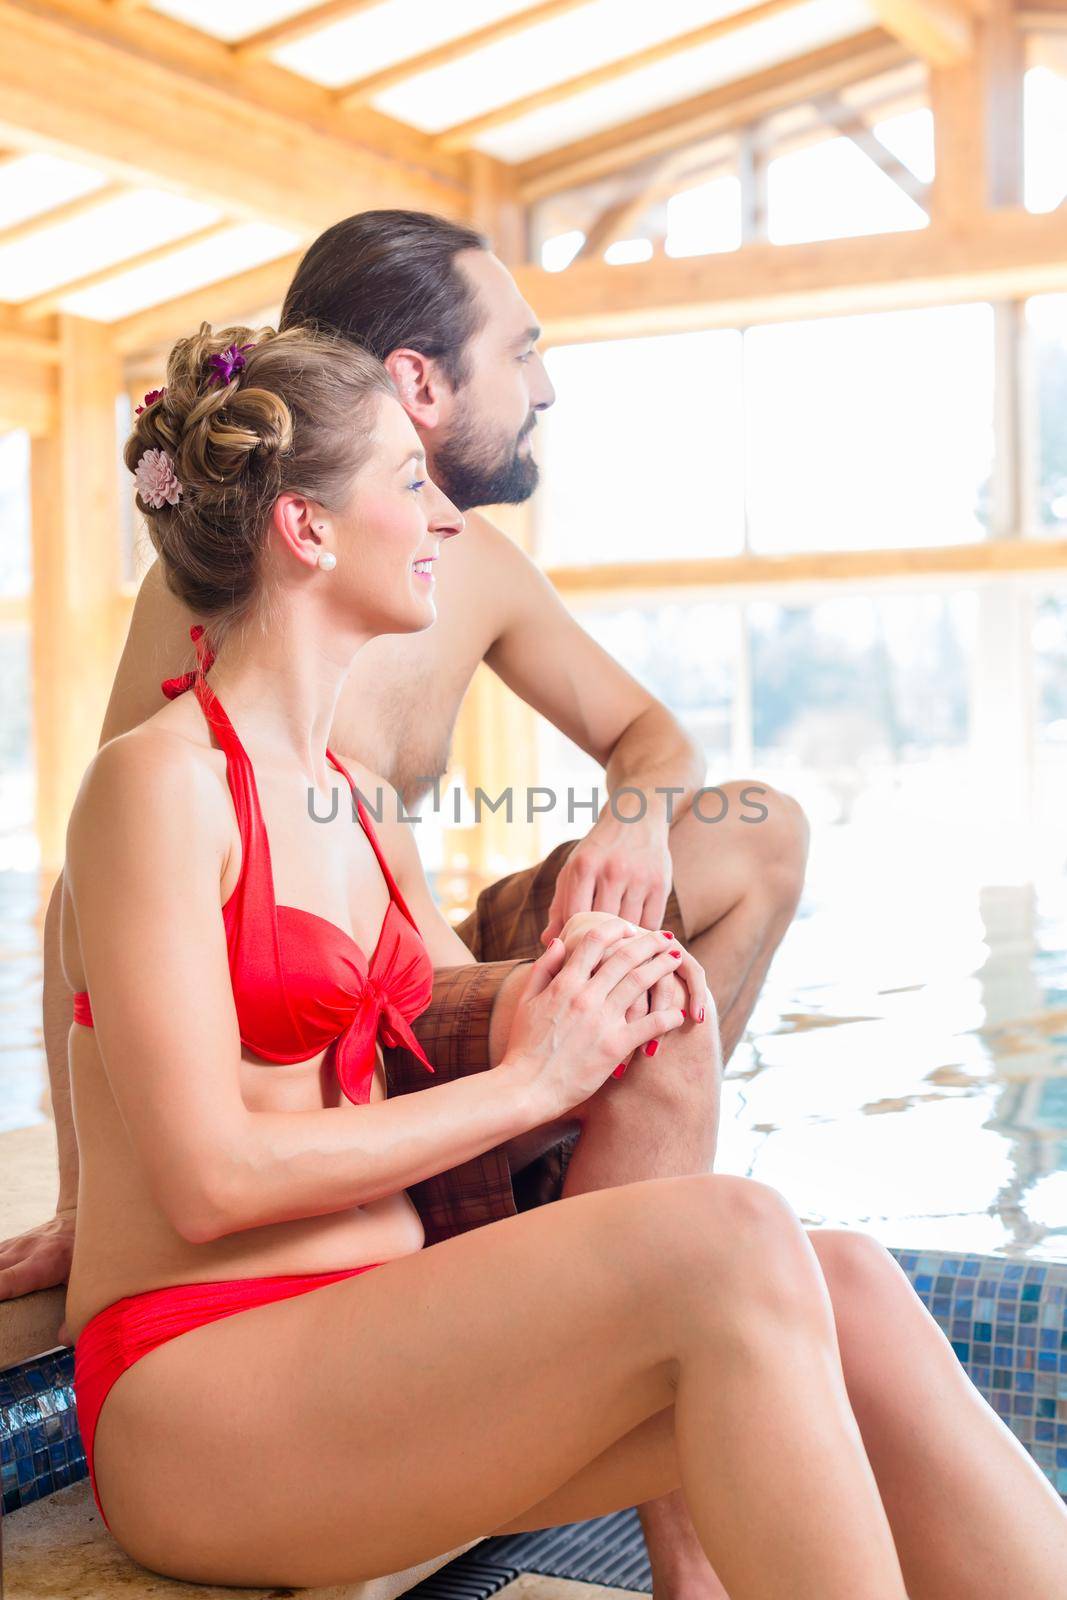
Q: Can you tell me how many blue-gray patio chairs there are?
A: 0